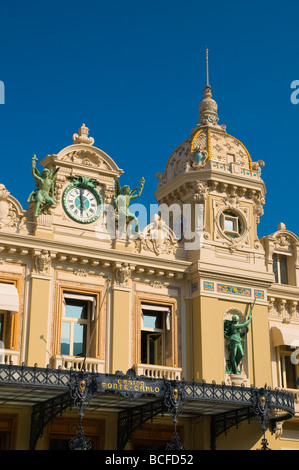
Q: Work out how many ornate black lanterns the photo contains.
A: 3